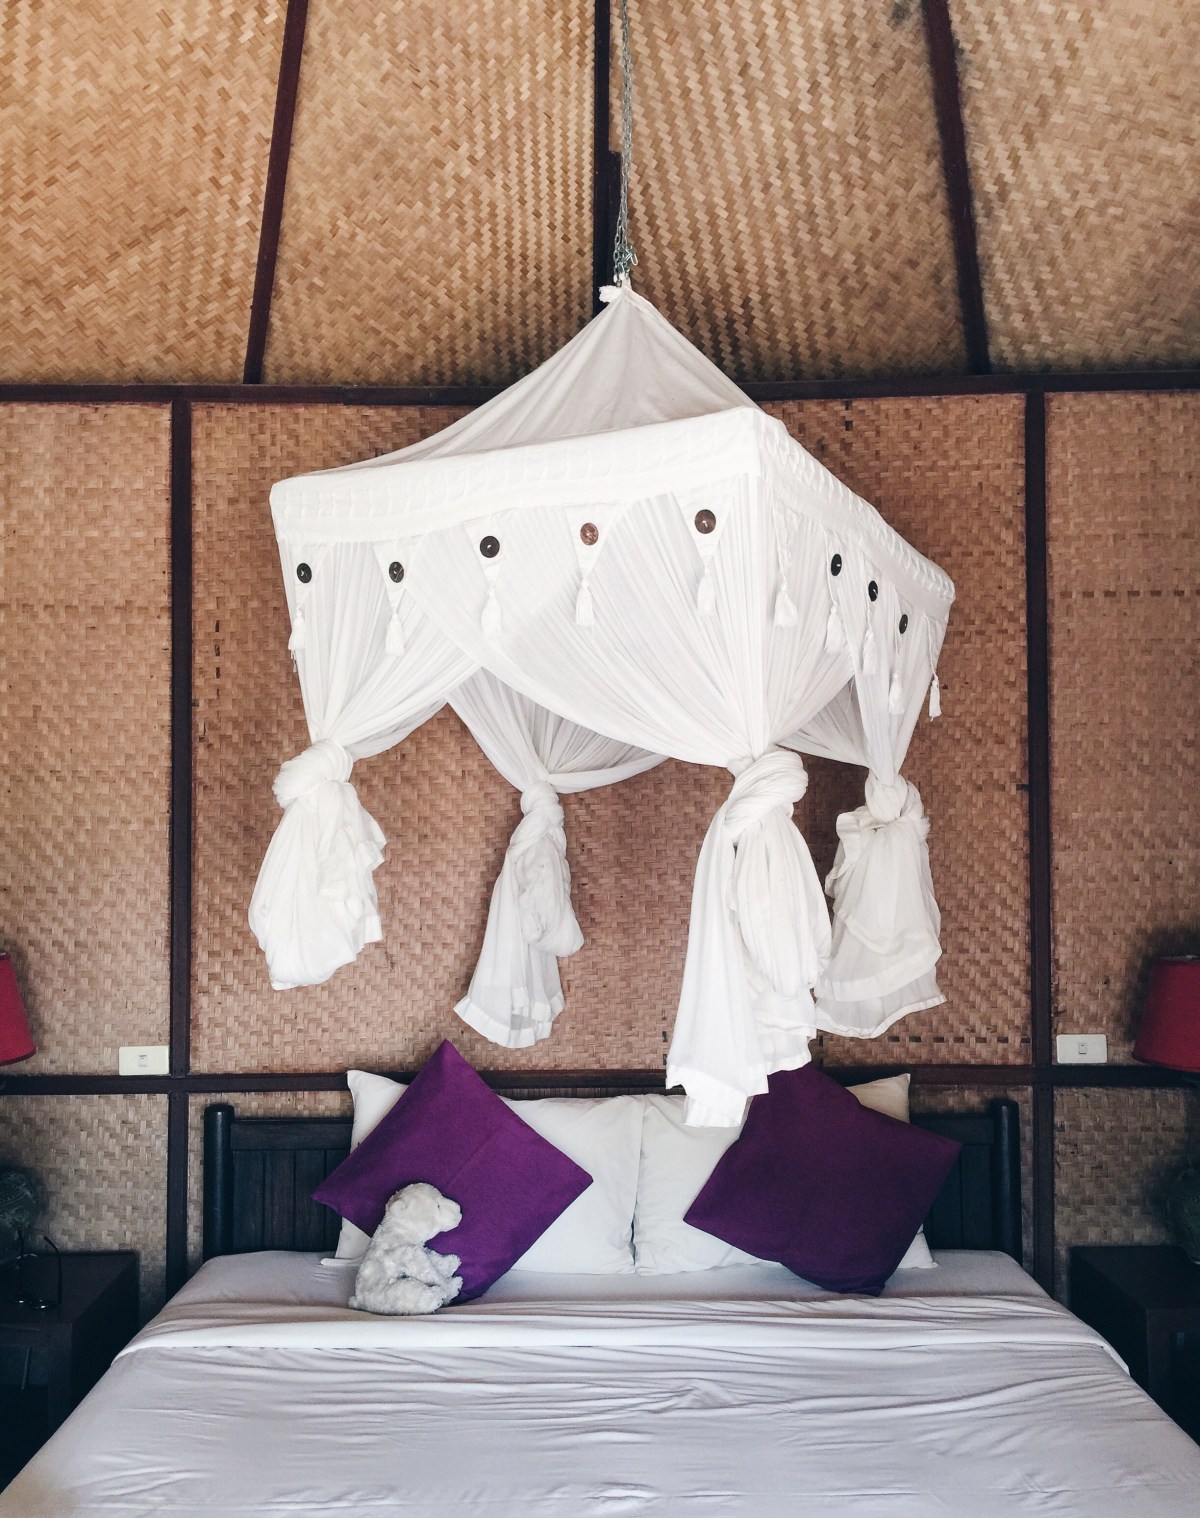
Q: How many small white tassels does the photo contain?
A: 10